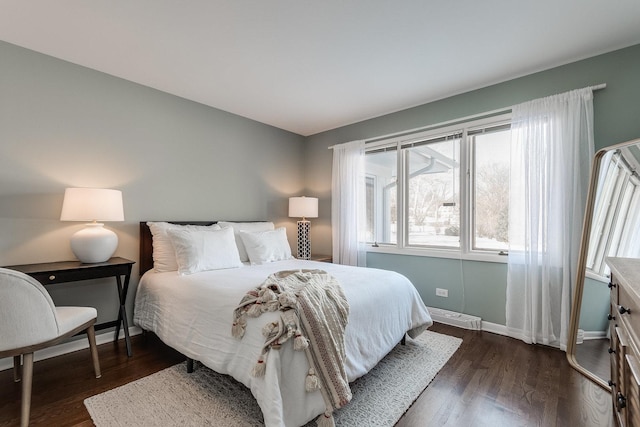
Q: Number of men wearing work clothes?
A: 0